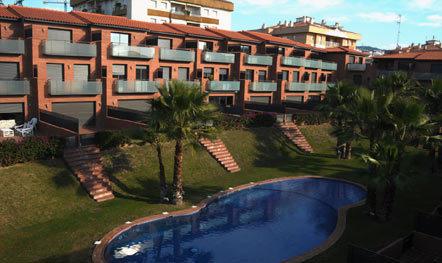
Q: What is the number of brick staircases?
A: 3